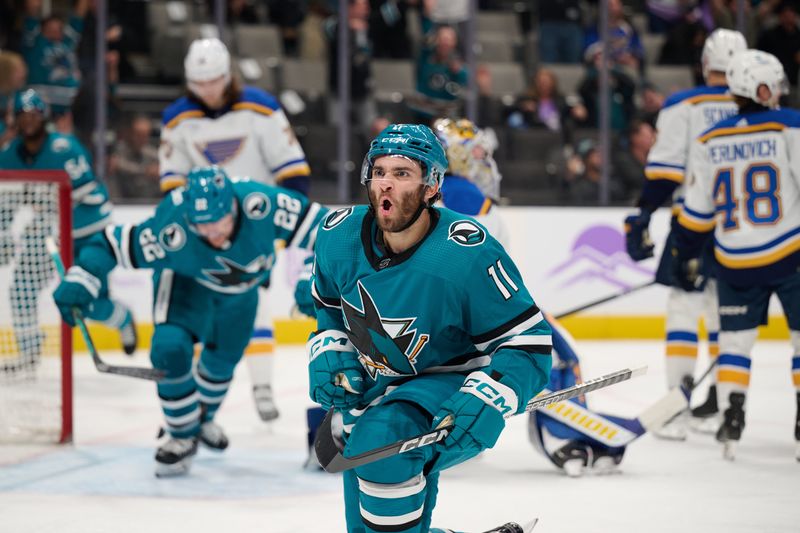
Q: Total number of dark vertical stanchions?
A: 6